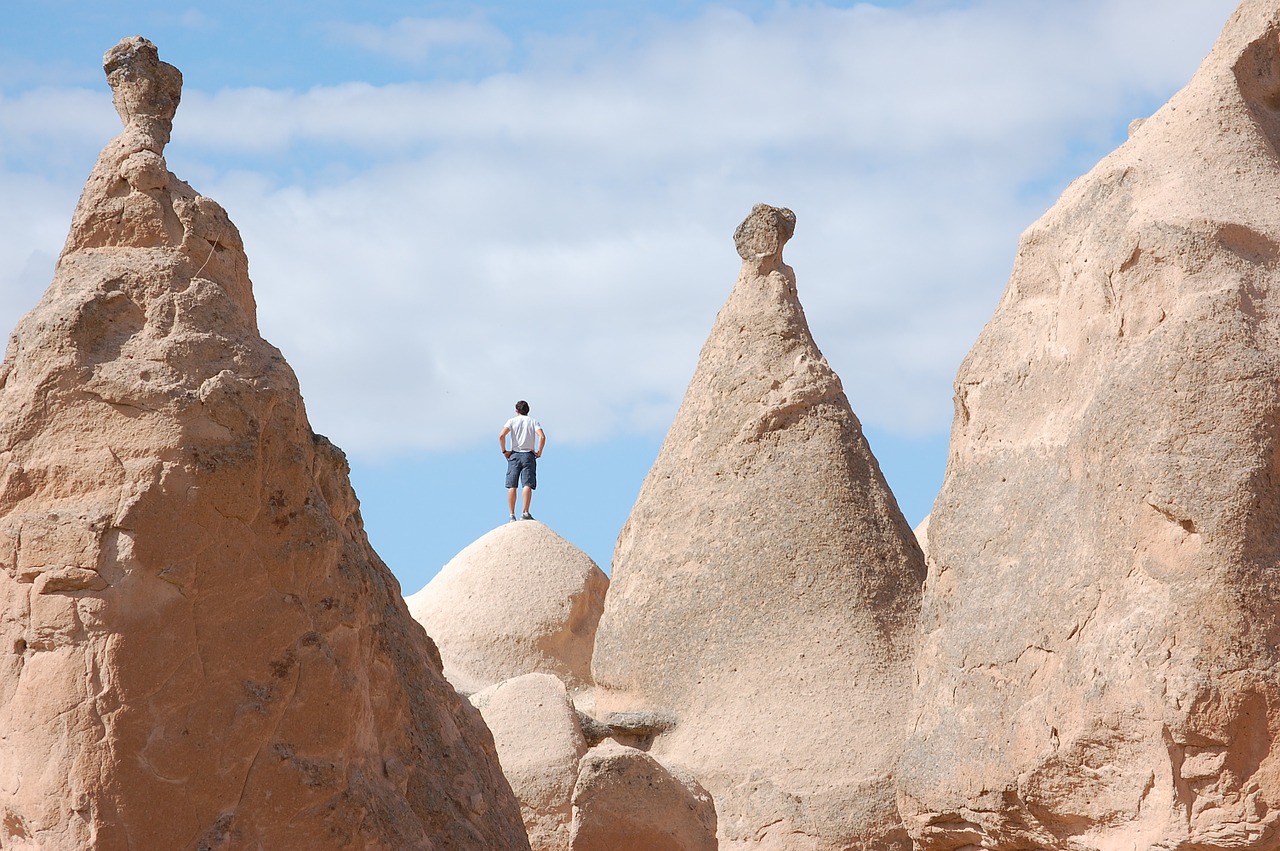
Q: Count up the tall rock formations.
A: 3